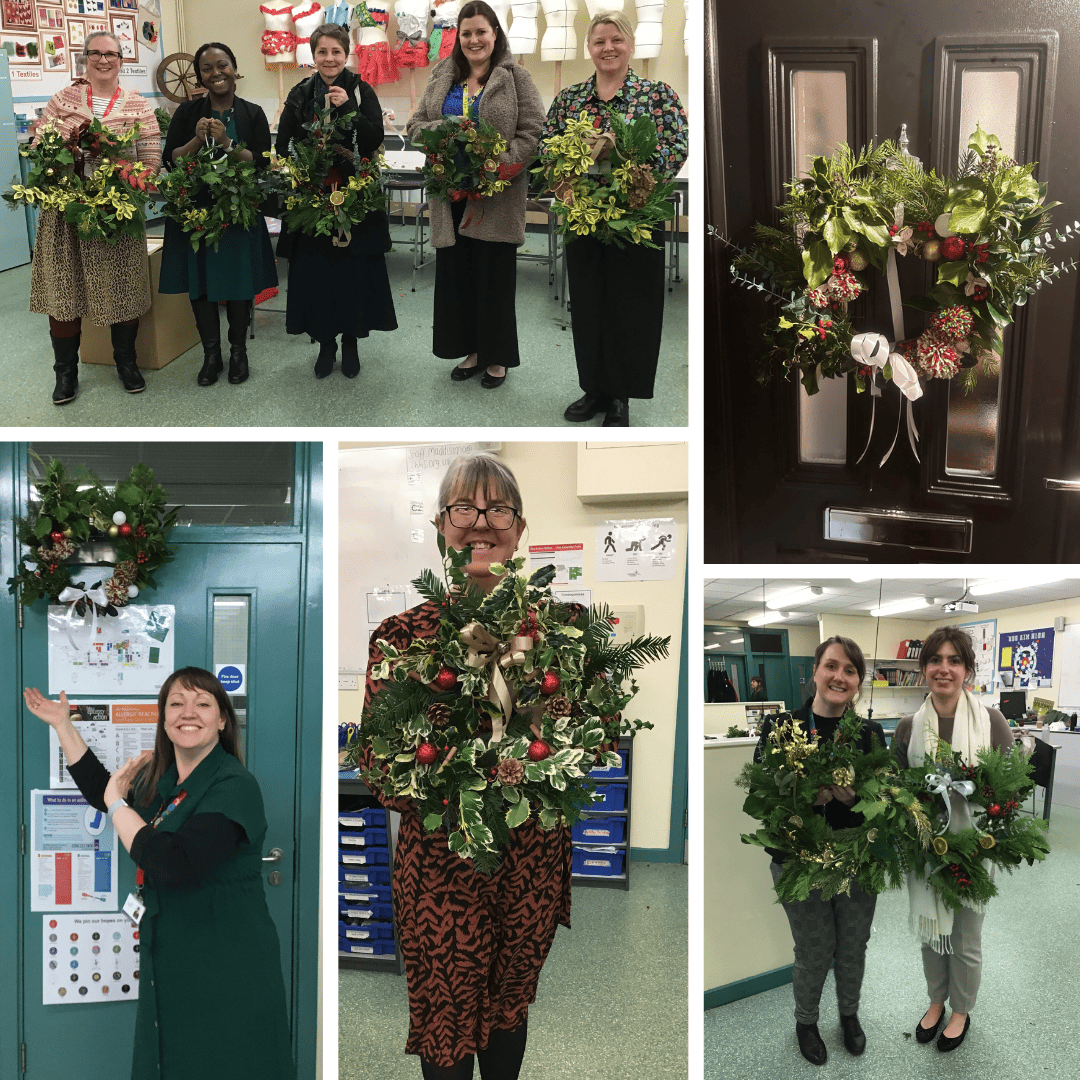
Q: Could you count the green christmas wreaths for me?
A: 10